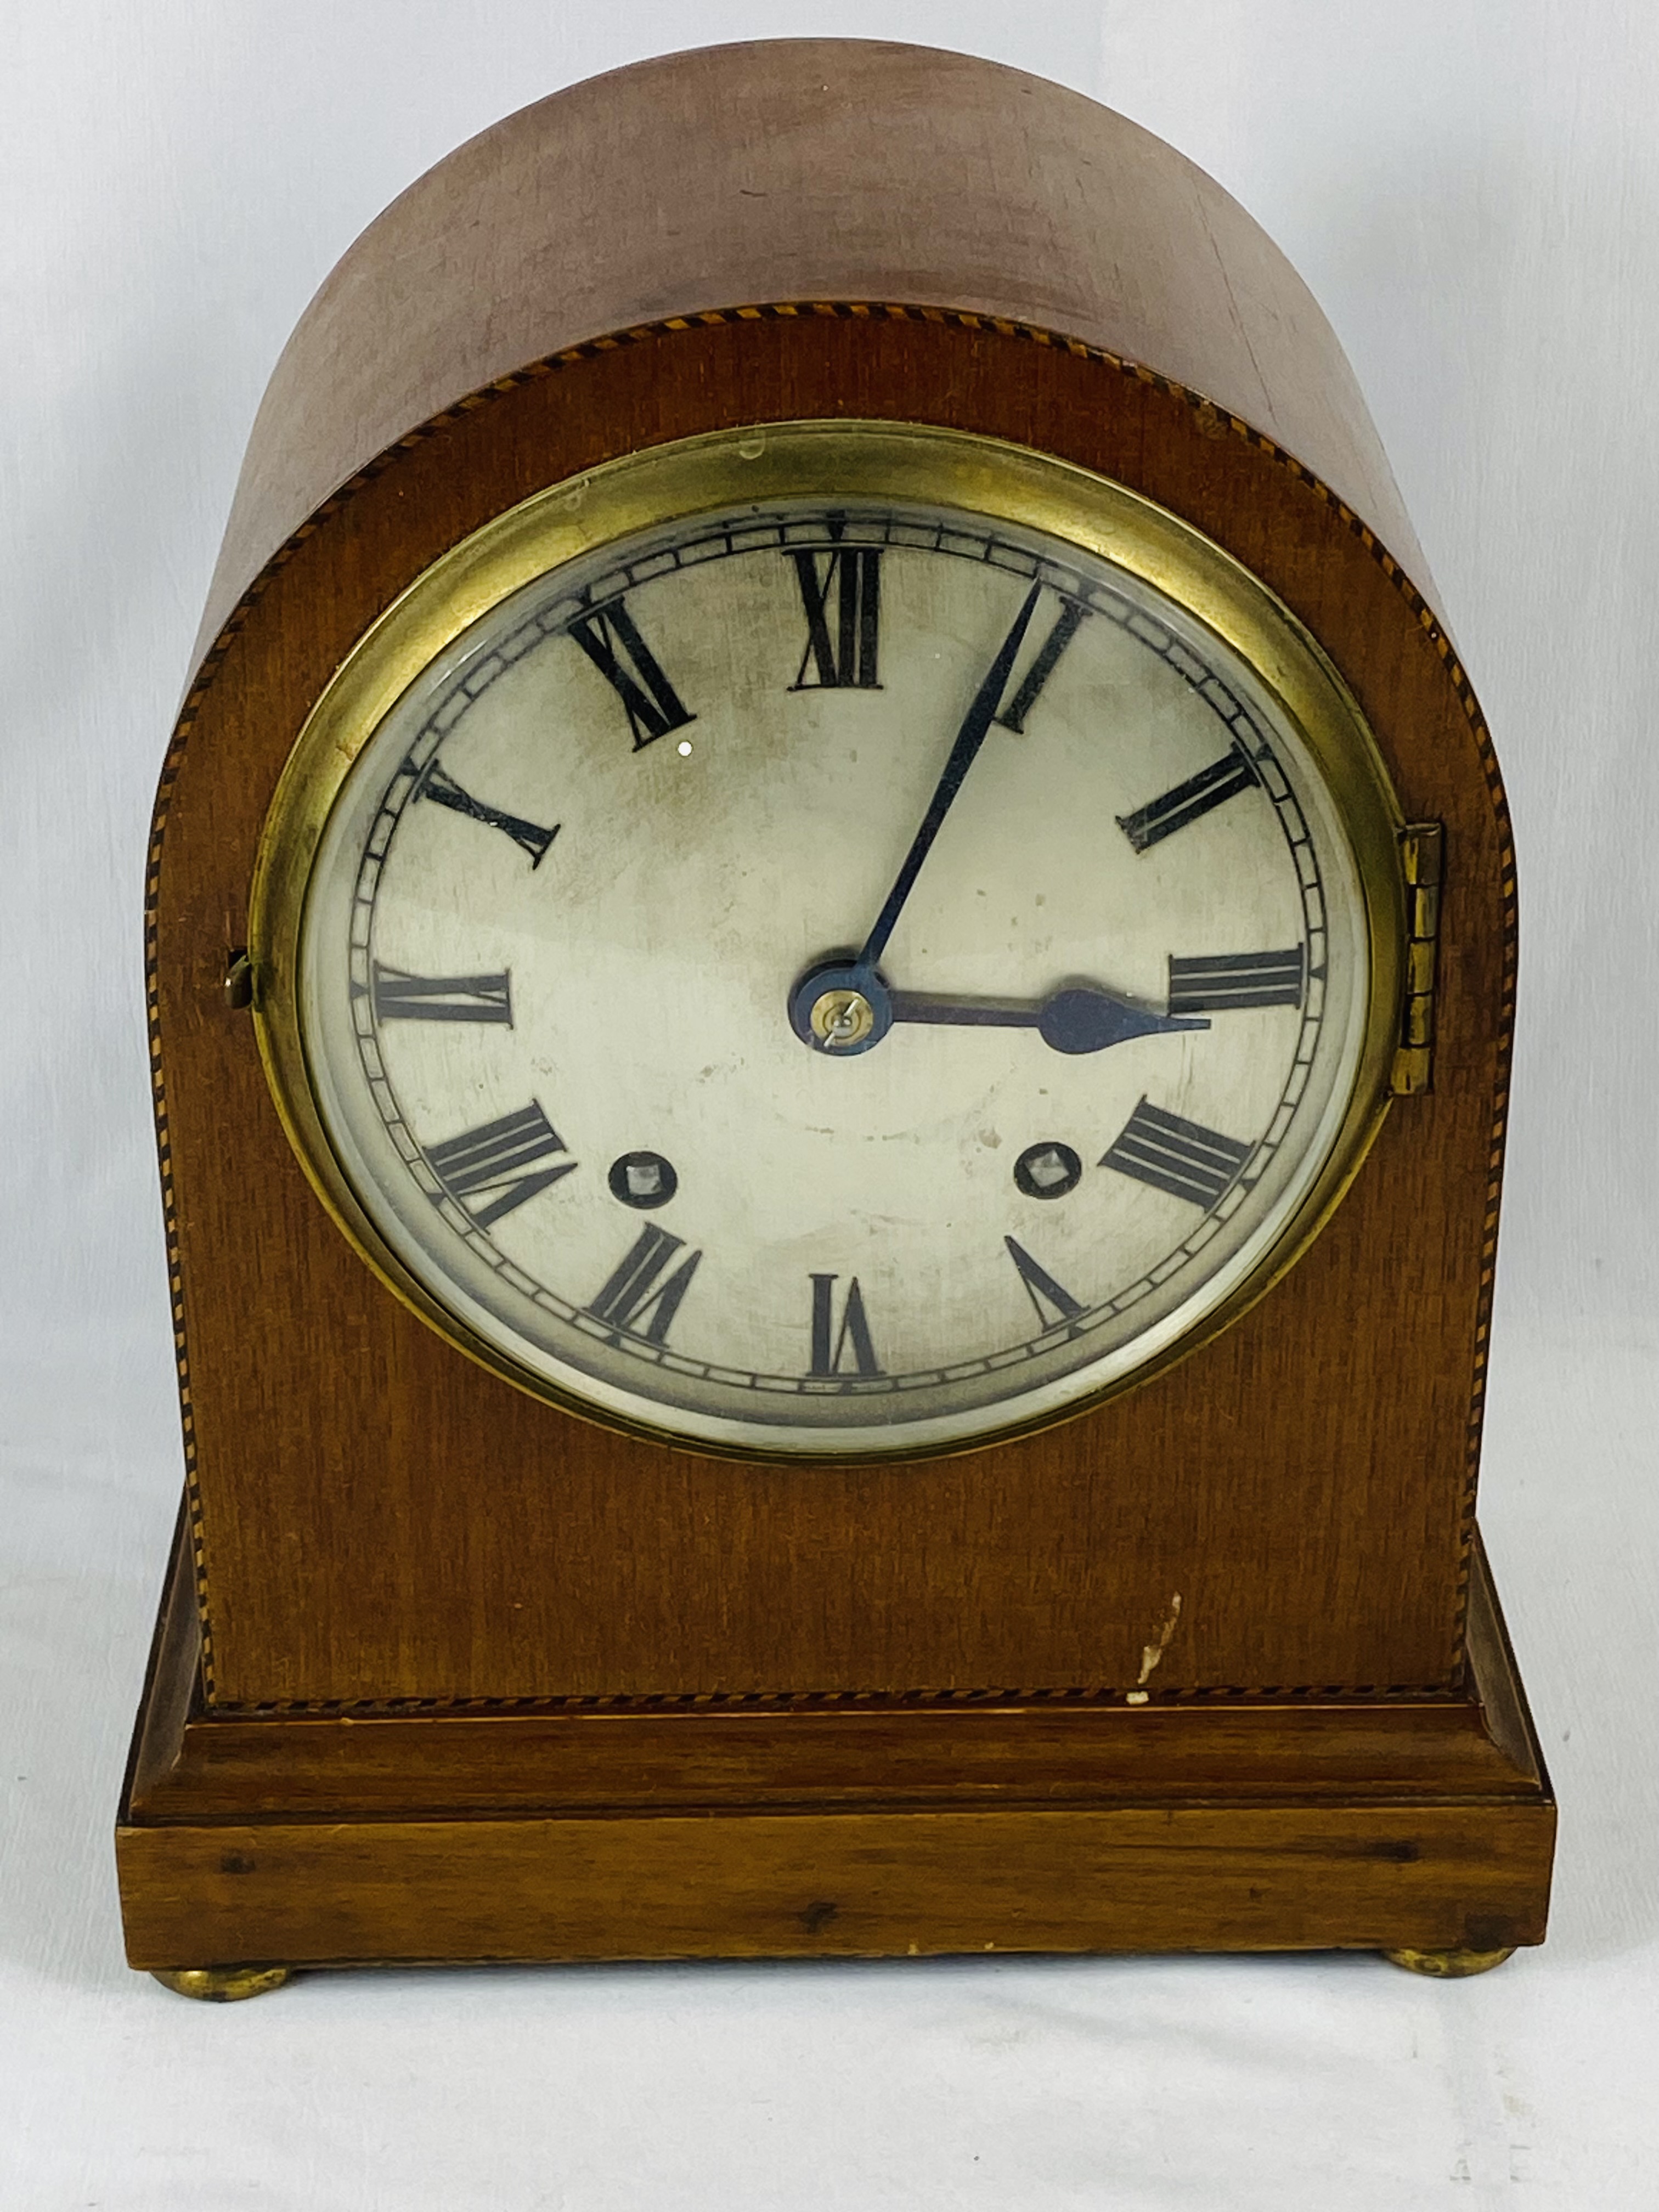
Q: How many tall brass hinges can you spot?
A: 1